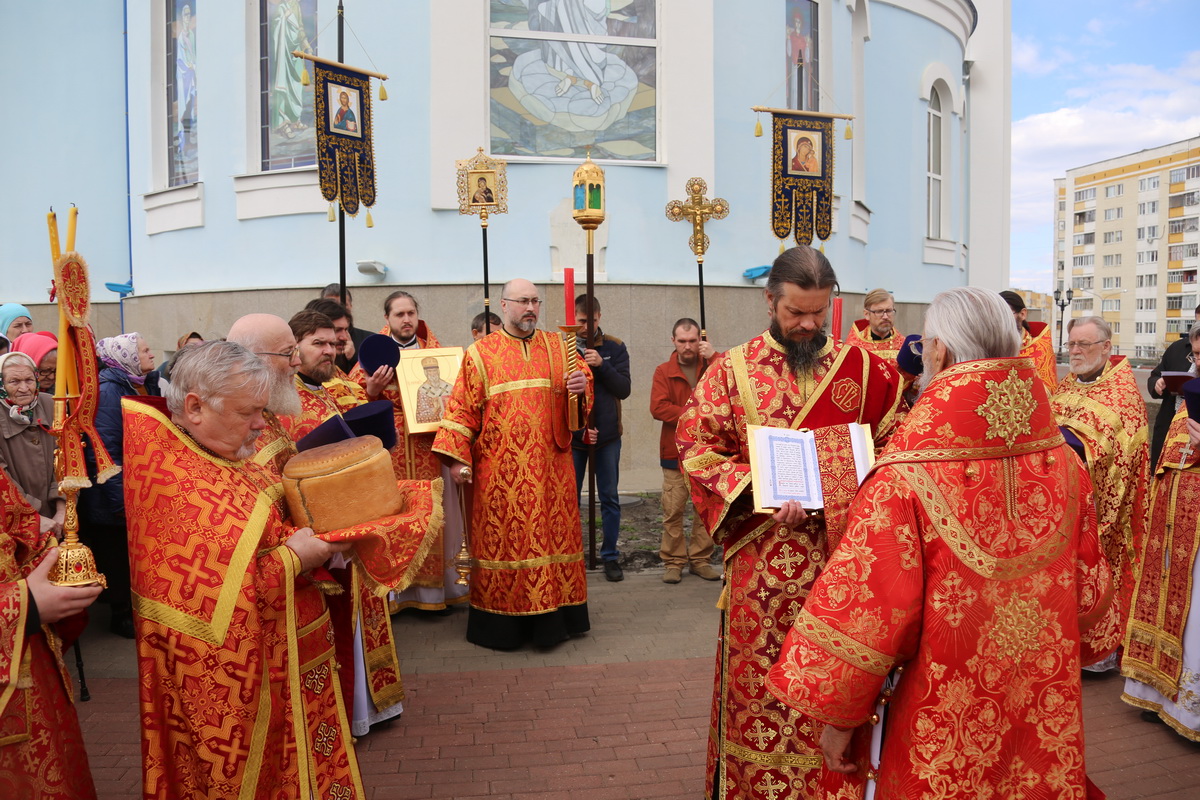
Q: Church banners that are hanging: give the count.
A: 2